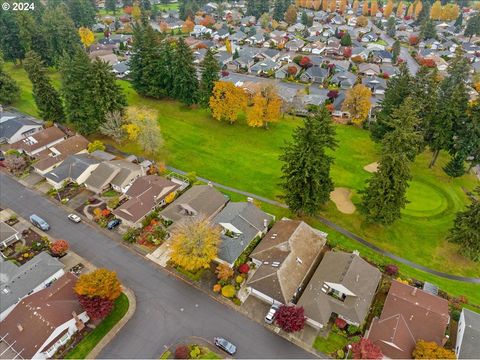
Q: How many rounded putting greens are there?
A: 1